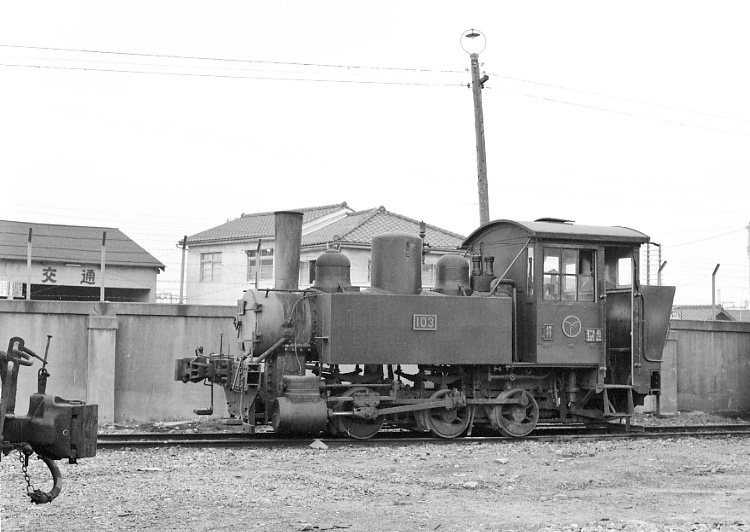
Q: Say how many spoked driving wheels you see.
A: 3